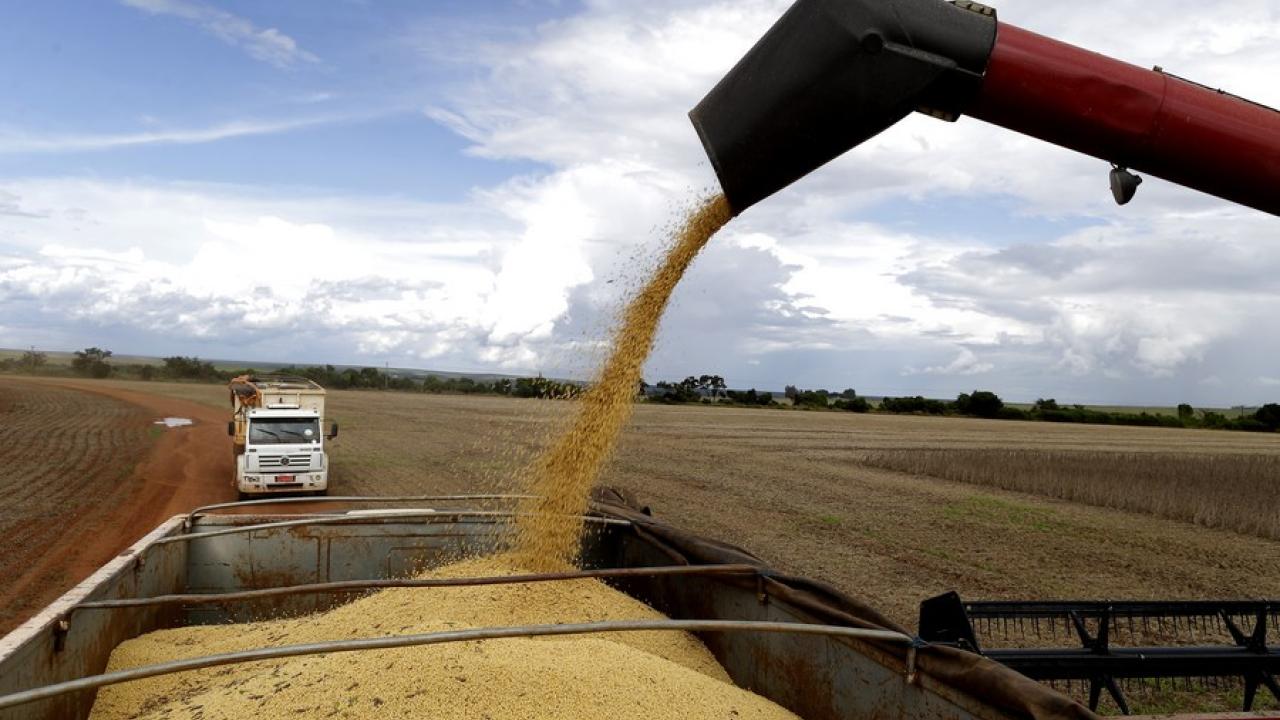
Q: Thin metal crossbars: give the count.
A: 4